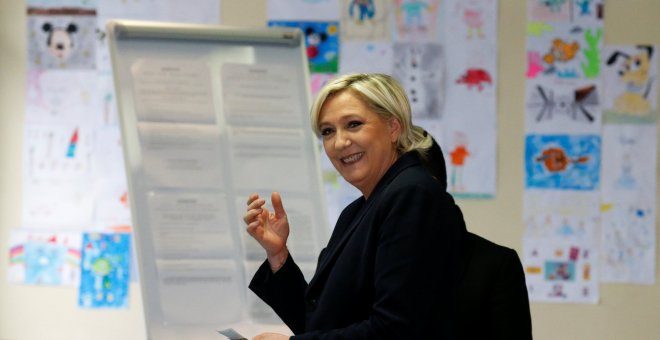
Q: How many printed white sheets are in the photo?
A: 8